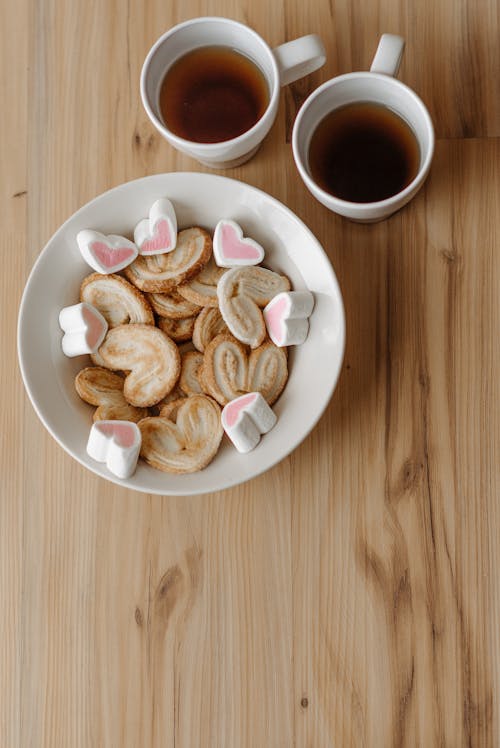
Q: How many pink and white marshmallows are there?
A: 7